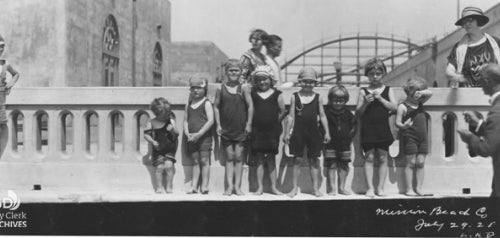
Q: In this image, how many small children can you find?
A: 8